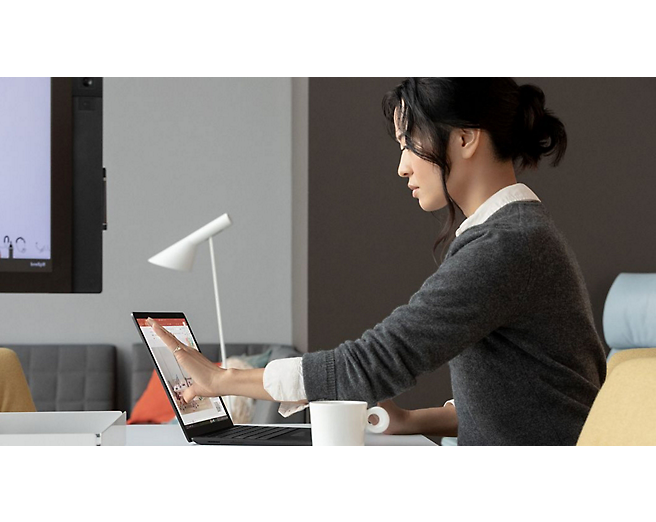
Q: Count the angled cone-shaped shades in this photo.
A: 1